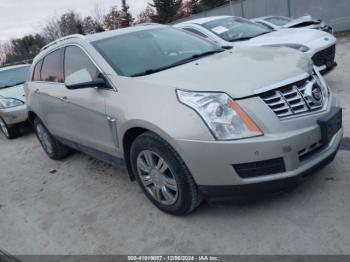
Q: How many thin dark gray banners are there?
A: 1